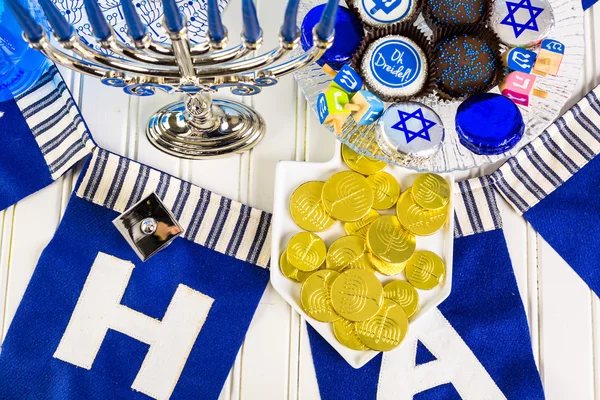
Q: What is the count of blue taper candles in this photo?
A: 9